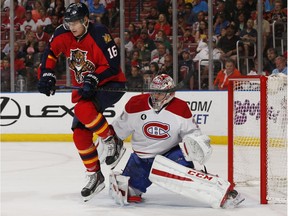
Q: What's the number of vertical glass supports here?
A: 6